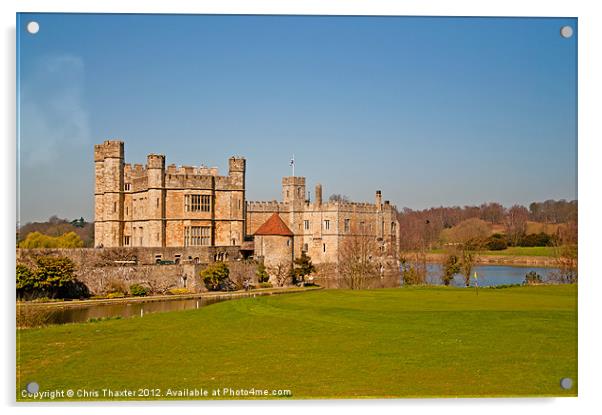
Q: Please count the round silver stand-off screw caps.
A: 4